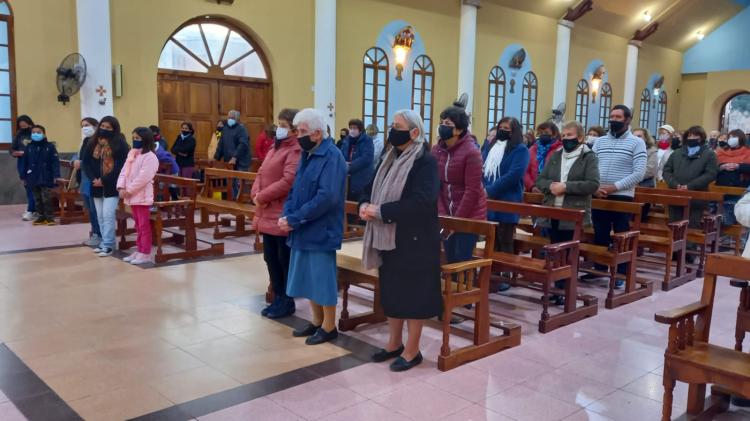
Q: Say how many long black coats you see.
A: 1